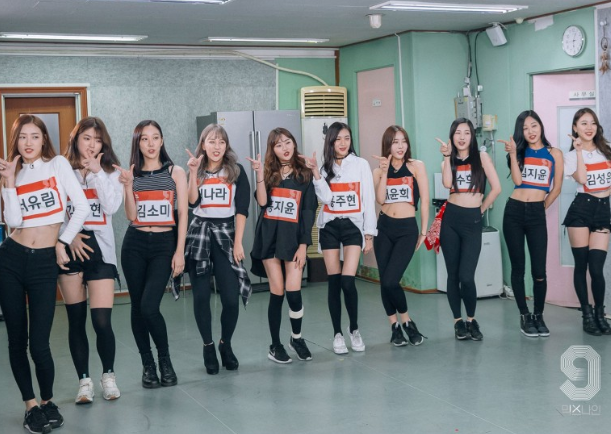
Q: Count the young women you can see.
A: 10